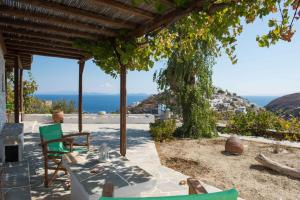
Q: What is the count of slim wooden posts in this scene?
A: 4